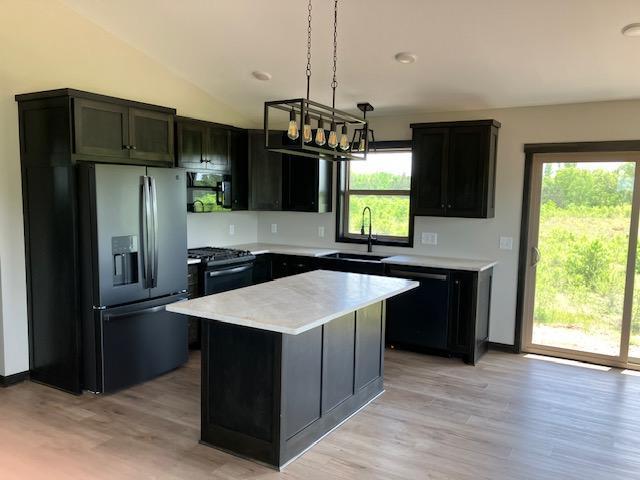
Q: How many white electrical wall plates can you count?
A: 5